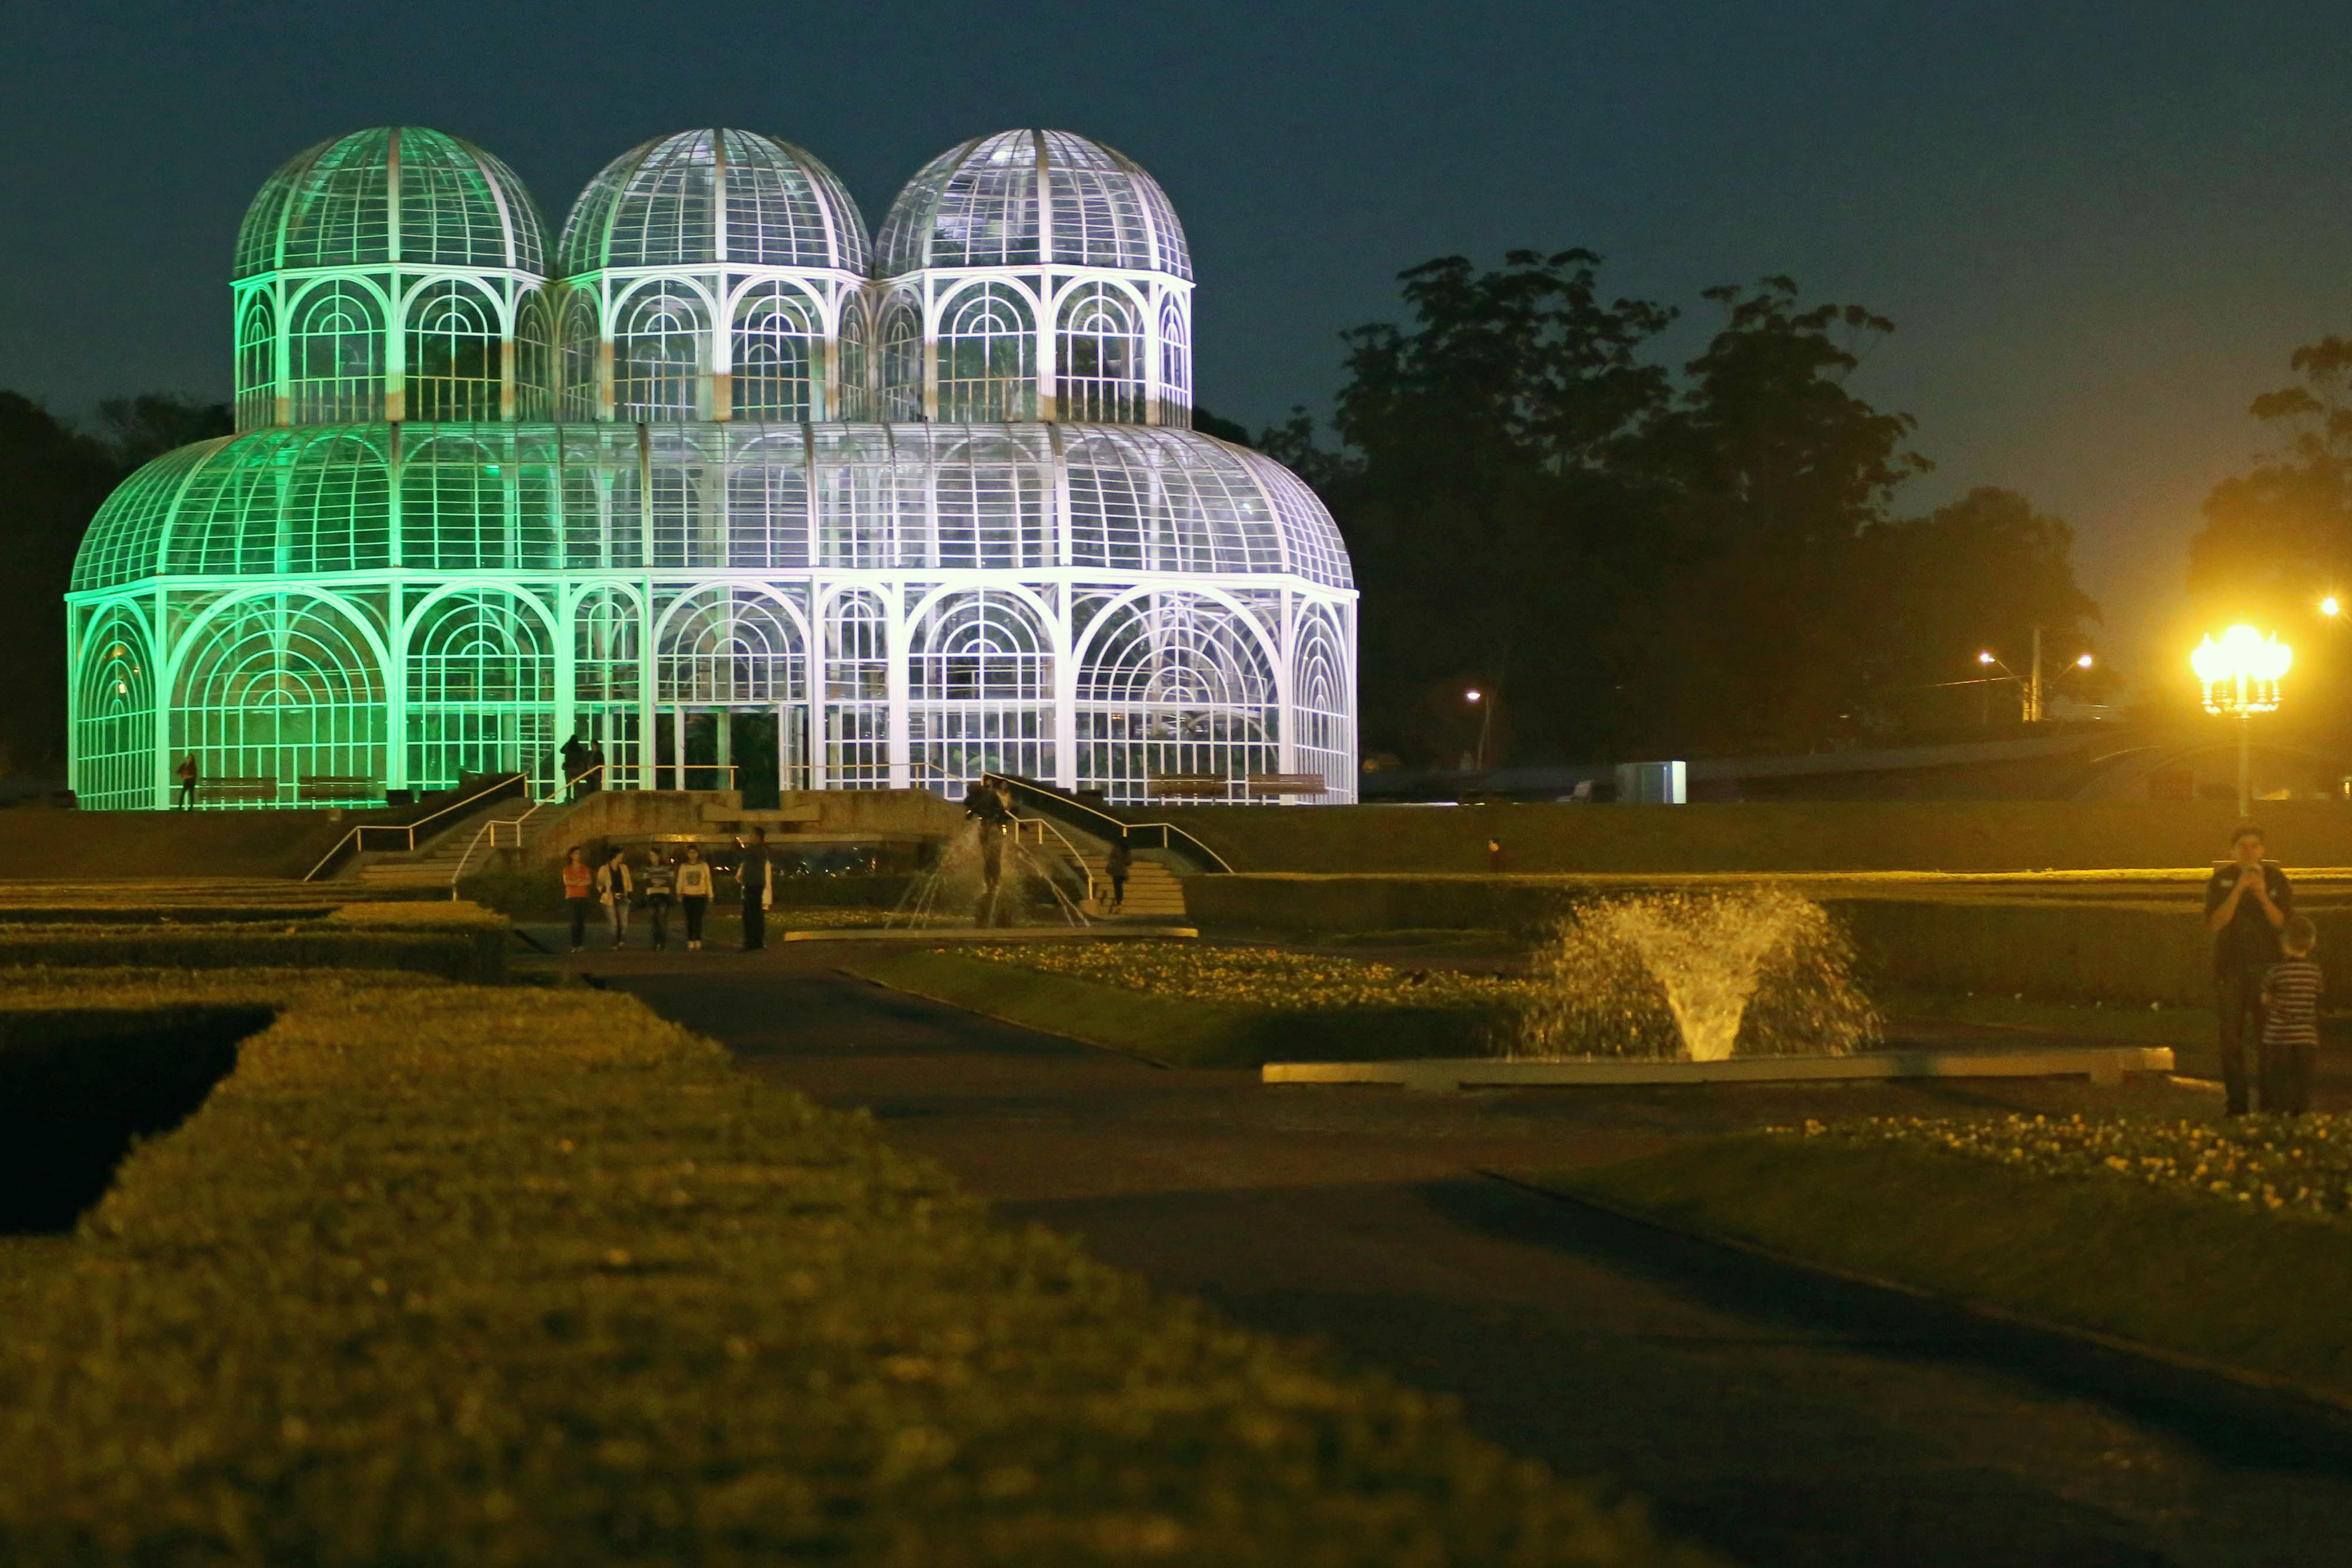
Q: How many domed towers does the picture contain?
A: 3